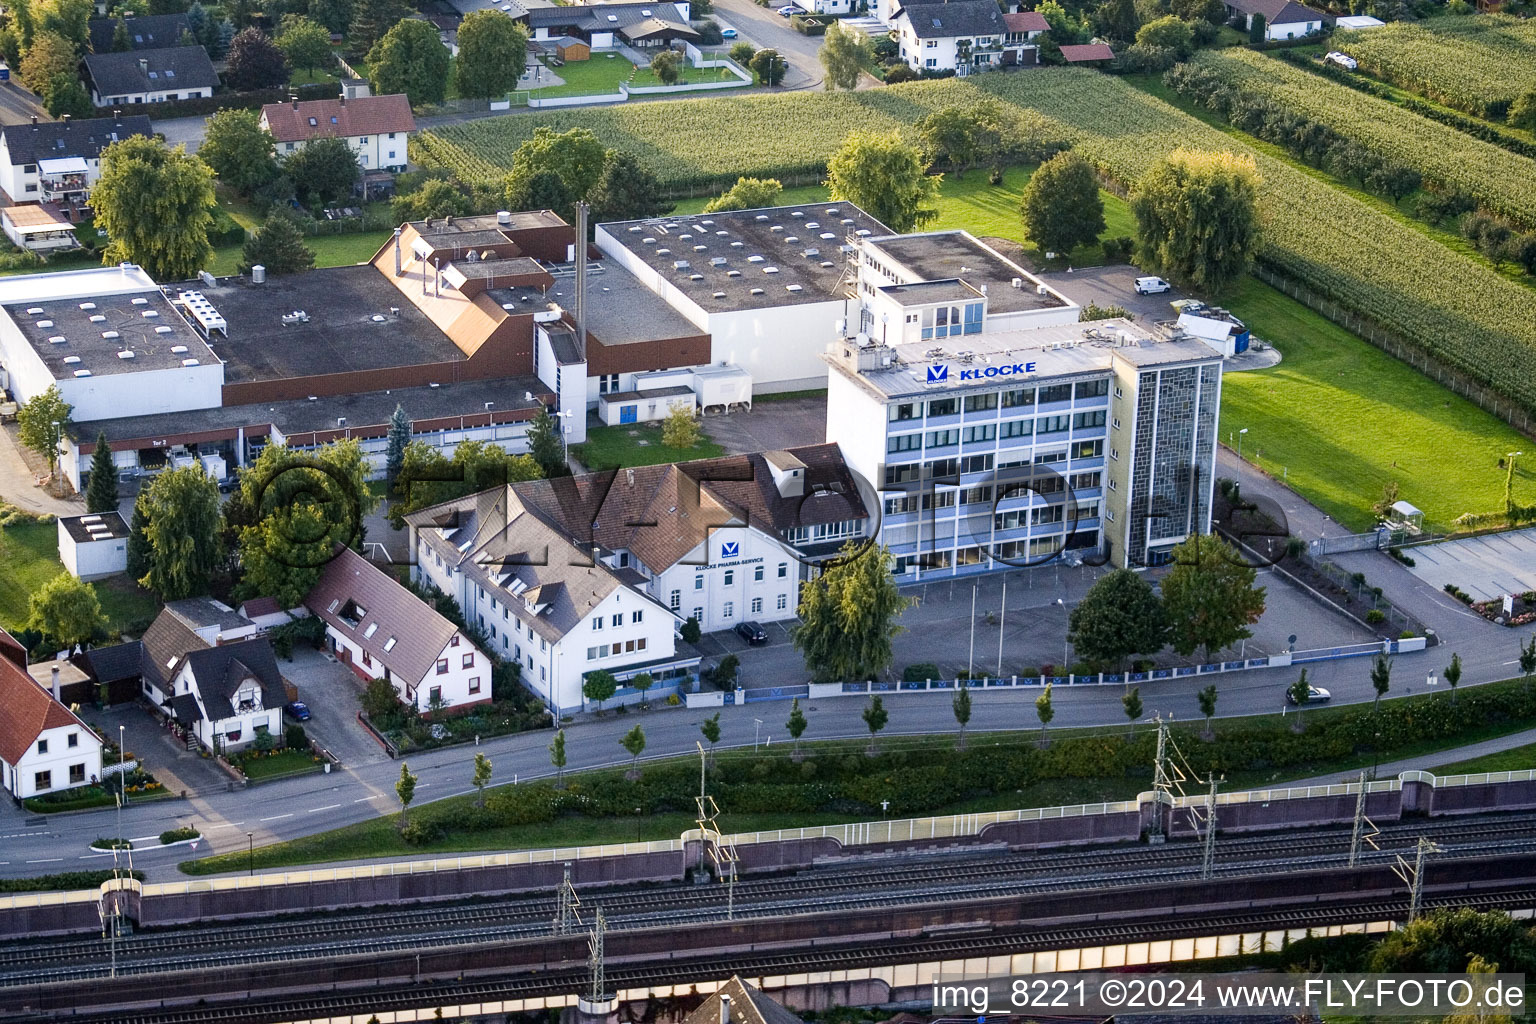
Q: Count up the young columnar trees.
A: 15